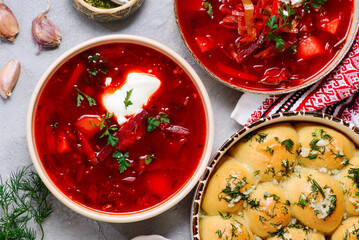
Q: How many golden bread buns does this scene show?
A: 9